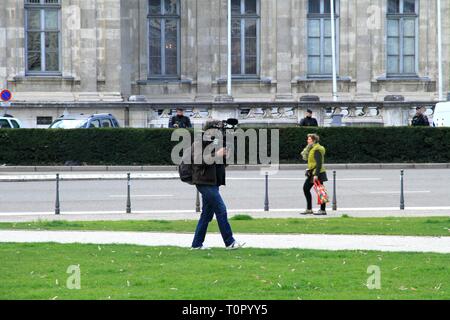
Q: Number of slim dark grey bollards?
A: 6